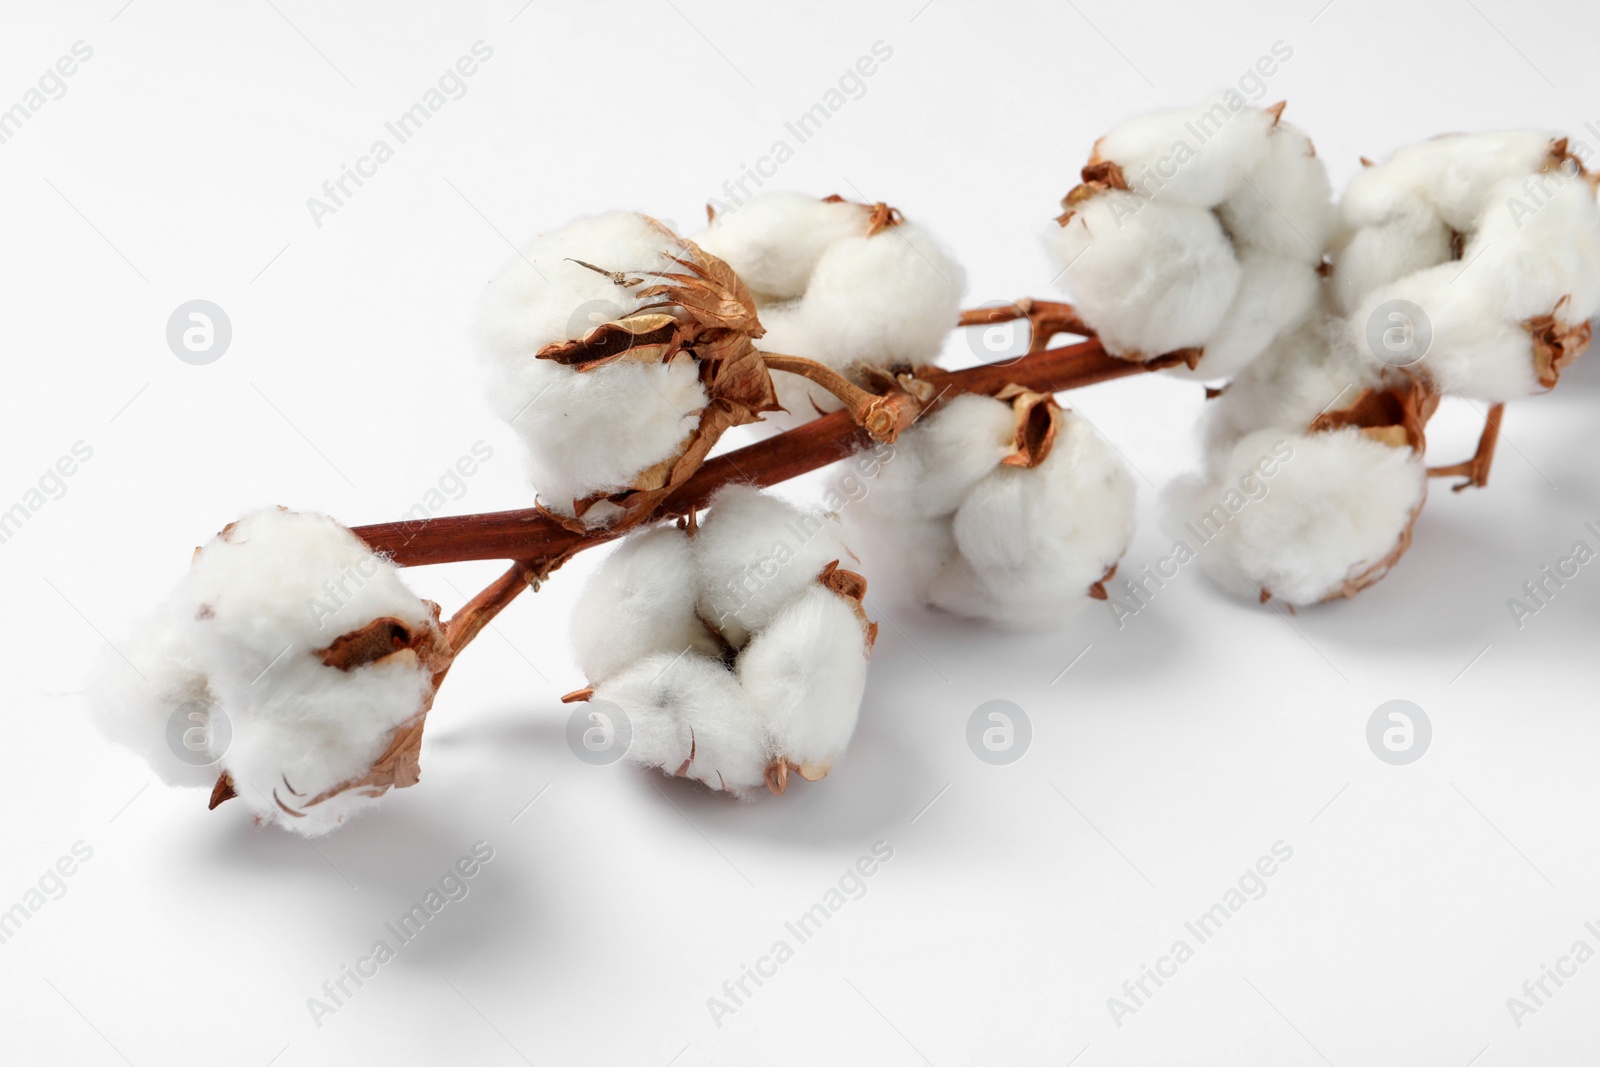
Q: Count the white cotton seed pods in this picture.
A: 8